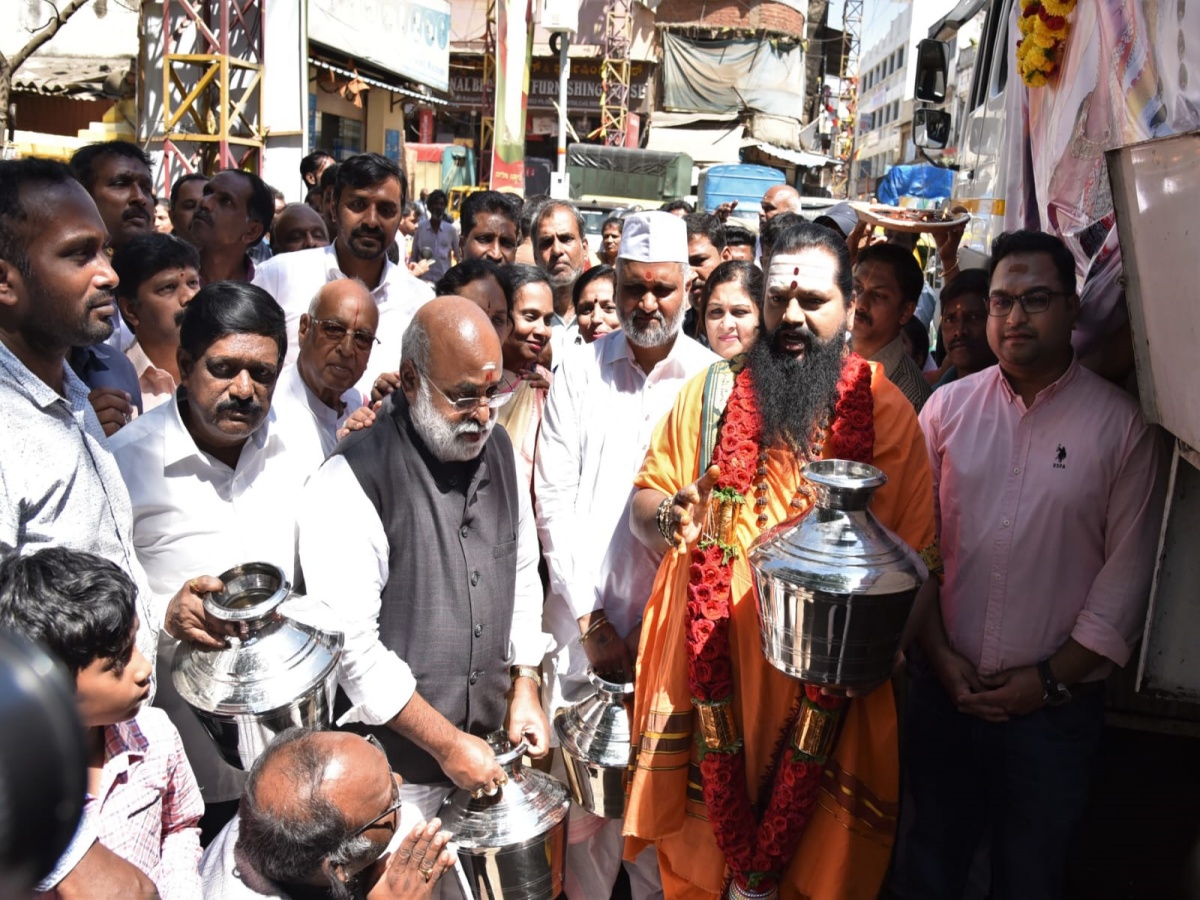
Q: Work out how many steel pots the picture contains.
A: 4